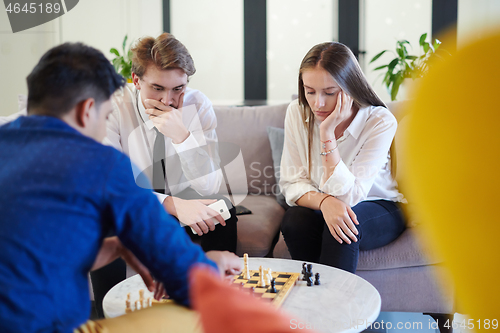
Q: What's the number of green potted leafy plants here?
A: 2